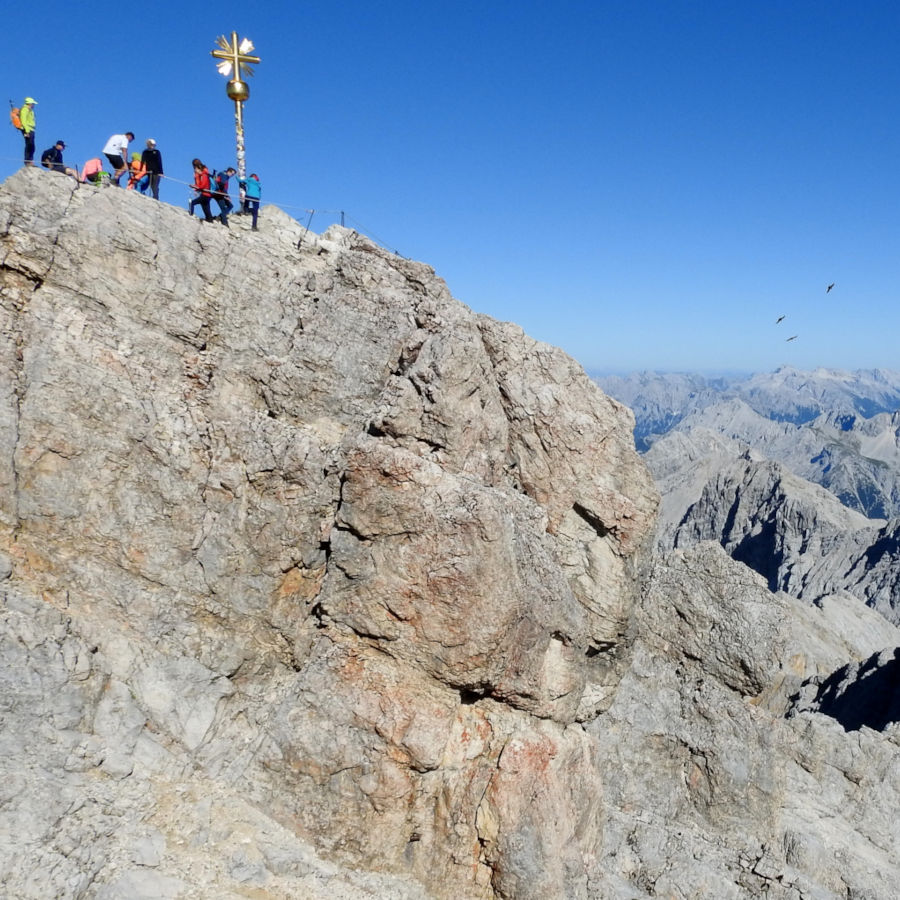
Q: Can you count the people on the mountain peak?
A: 9